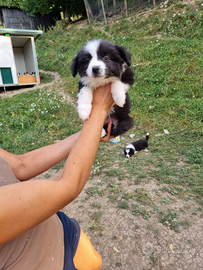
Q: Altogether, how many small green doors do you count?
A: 1